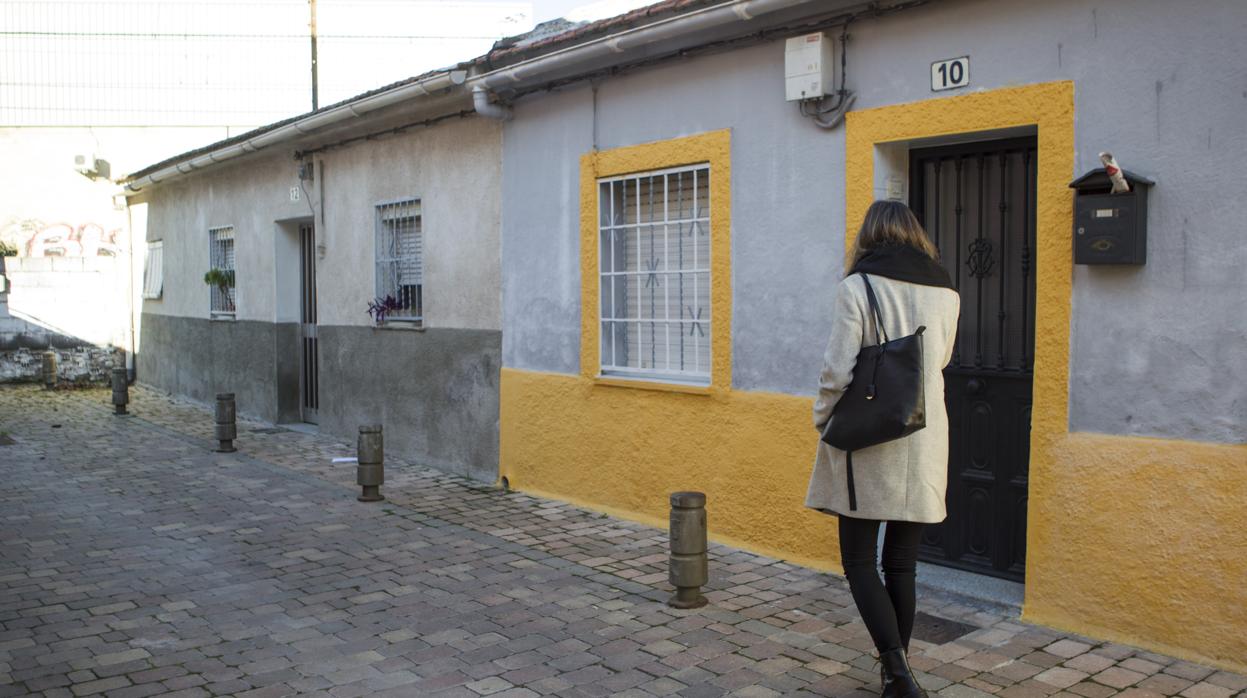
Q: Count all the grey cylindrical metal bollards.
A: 5